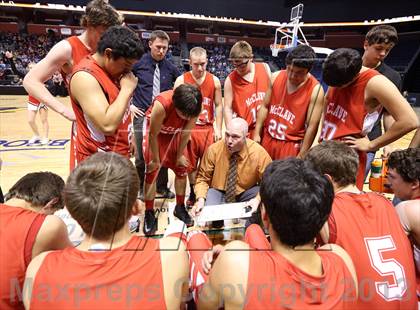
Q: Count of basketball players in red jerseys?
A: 12